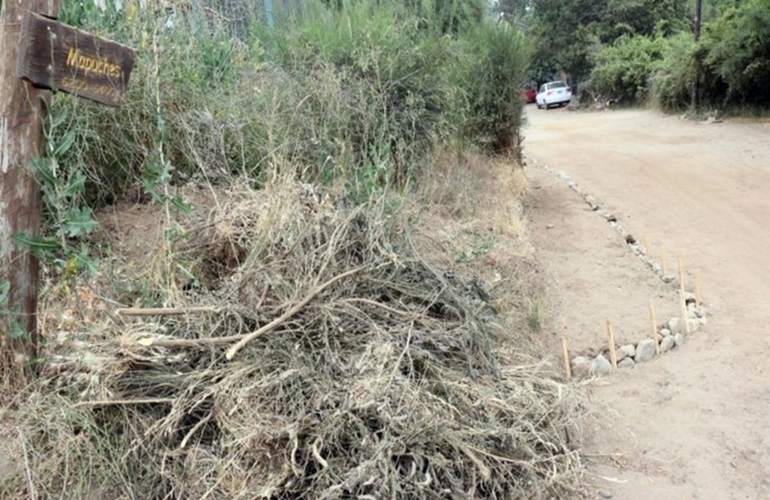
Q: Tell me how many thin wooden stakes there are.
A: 7